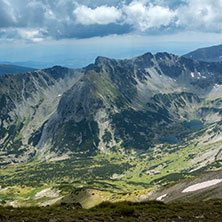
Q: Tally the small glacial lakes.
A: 2